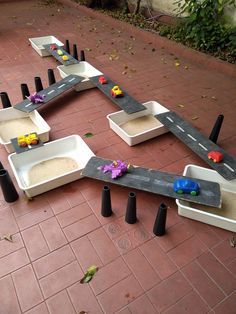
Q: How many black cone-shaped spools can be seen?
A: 13